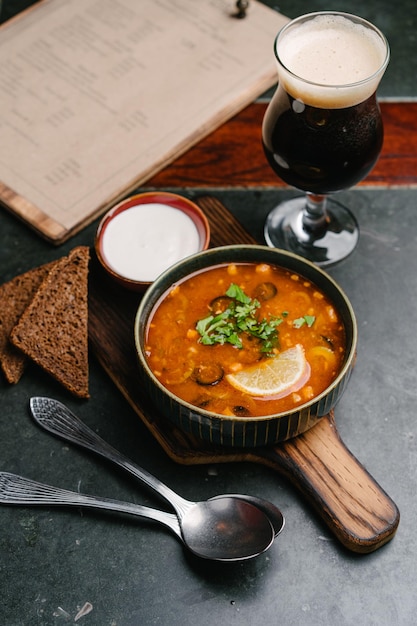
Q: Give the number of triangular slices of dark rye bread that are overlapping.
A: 2